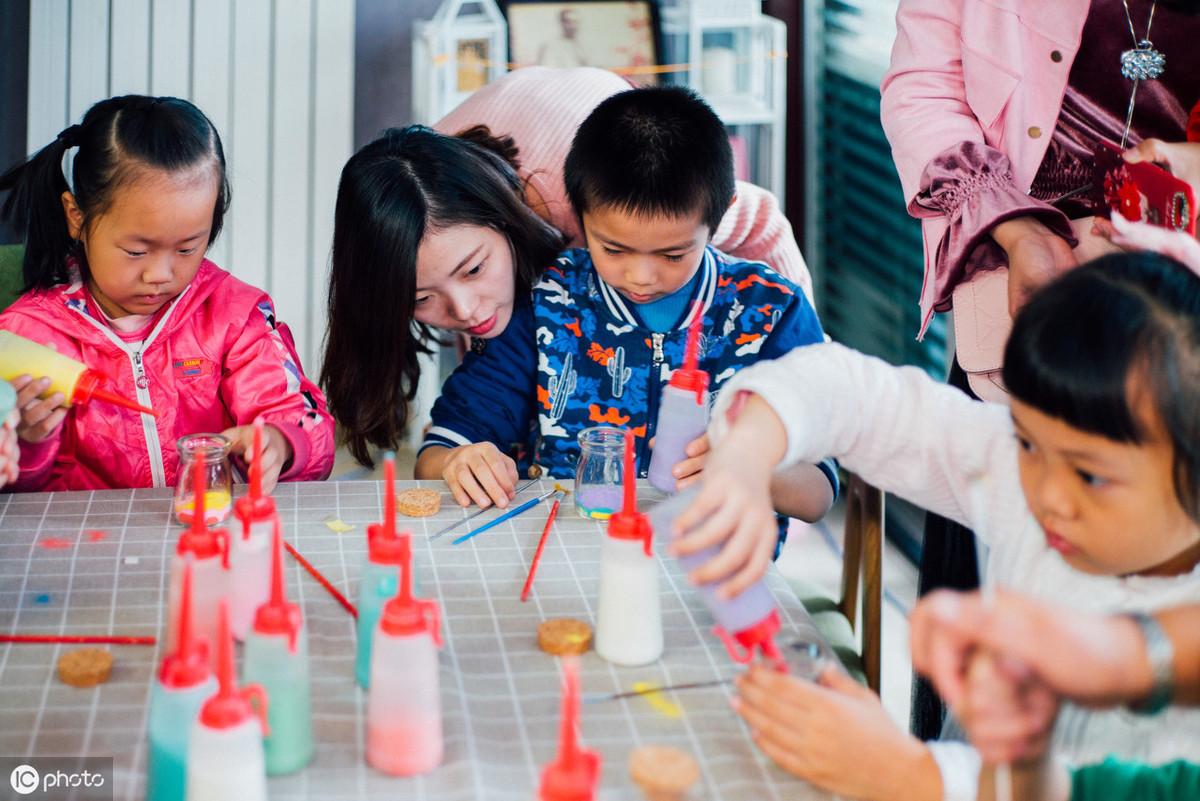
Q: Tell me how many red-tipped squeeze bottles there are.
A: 12